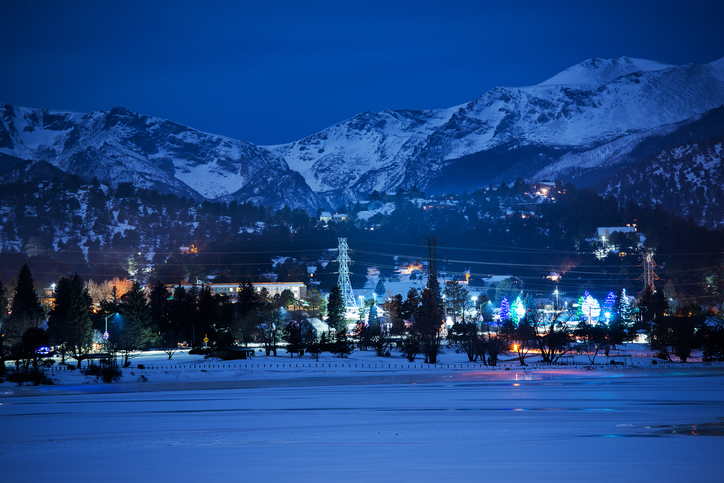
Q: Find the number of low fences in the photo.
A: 1